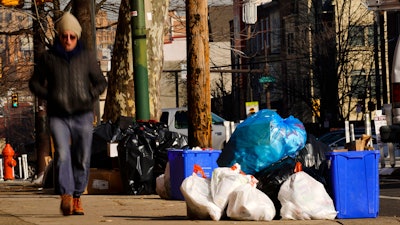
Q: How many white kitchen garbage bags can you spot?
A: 4